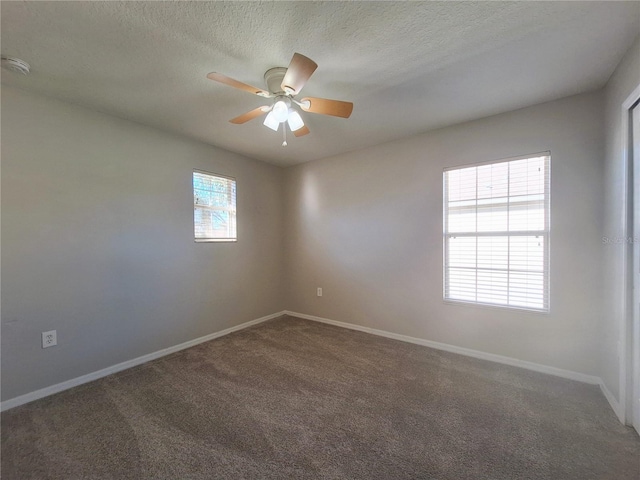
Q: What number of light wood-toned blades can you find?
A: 5